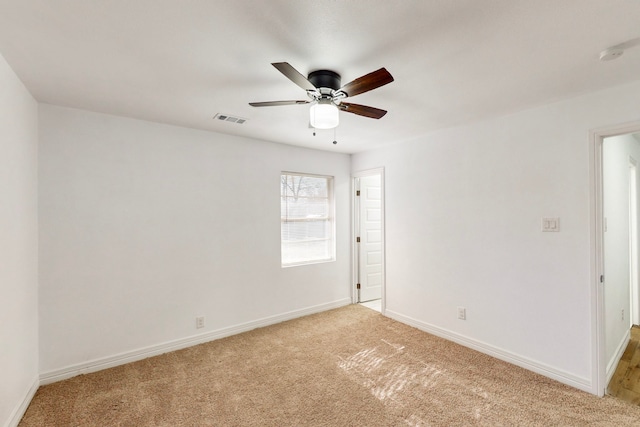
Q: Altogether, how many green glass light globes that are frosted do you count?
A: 0